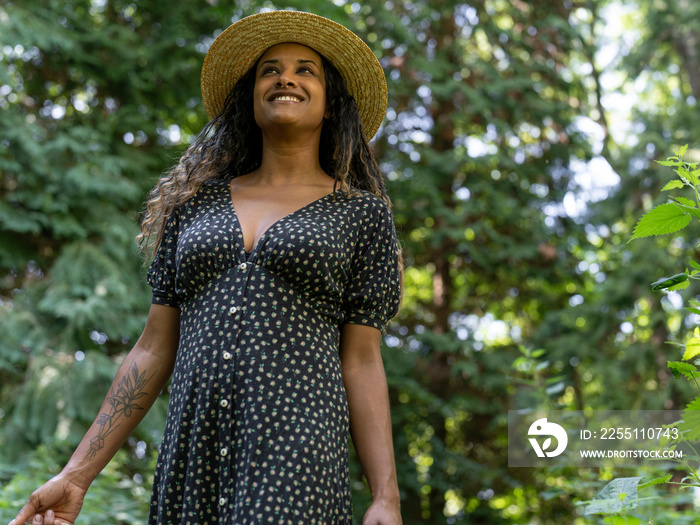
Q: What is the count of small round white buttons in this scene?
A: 6